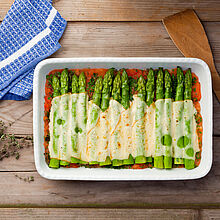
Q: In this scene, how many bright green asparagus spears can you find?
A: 14